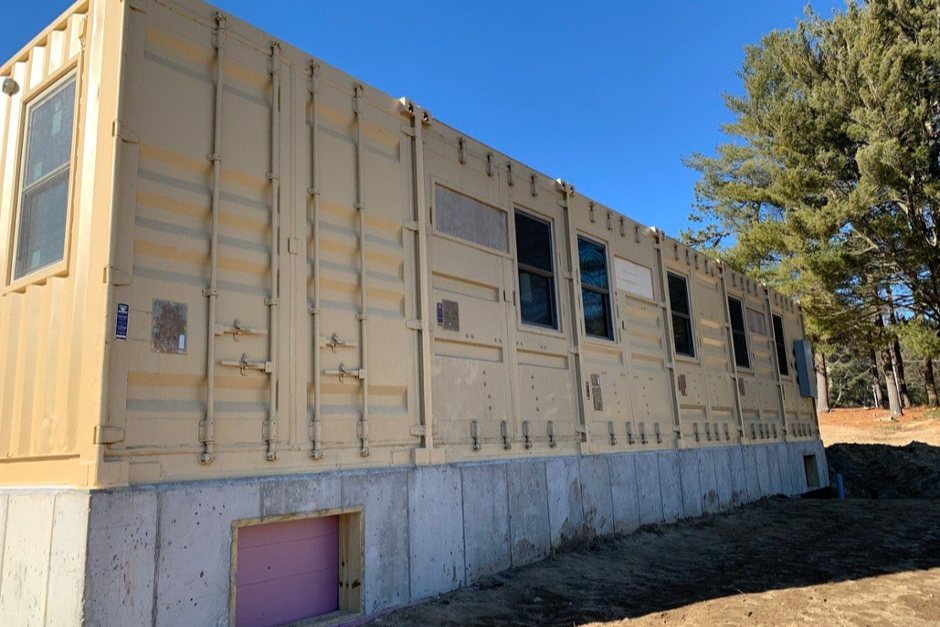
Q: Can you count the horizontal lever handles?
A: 4